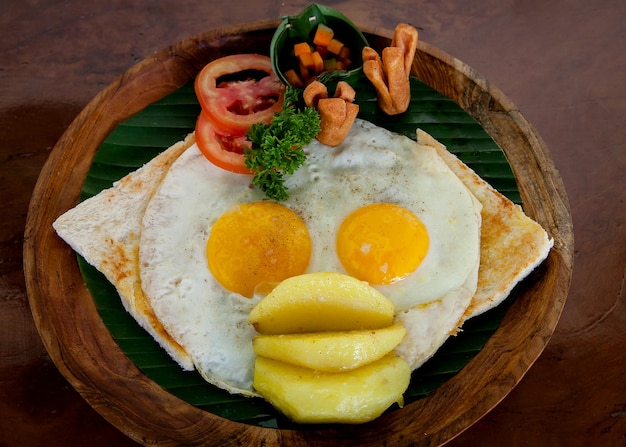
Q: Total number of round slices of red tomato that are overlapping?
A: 2